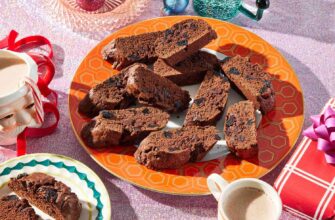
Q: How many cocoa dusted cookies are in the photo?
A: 12